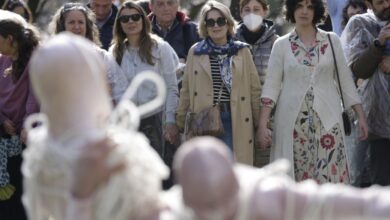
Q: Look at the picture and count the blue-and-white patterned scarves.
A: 1